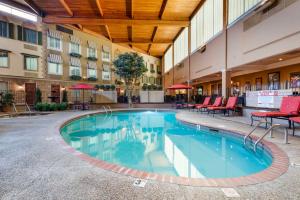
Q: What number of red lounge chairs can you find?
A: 5